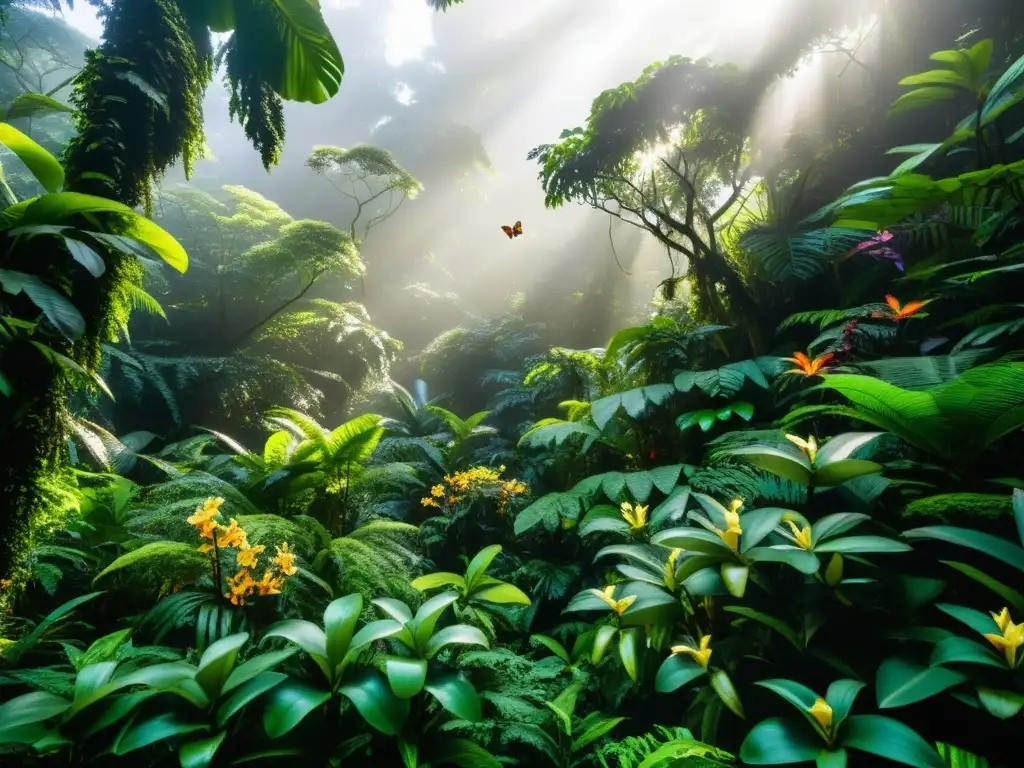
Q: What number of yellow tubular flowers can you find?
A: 9